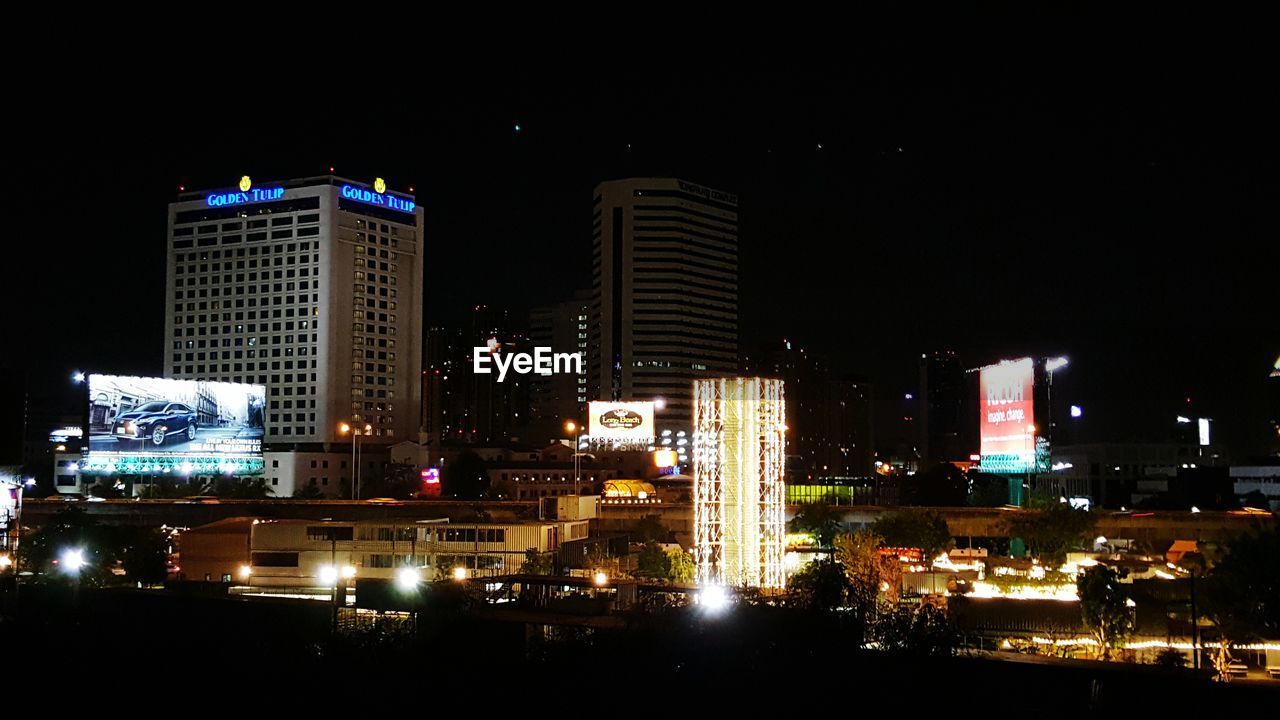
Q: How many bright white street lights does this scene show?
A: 4